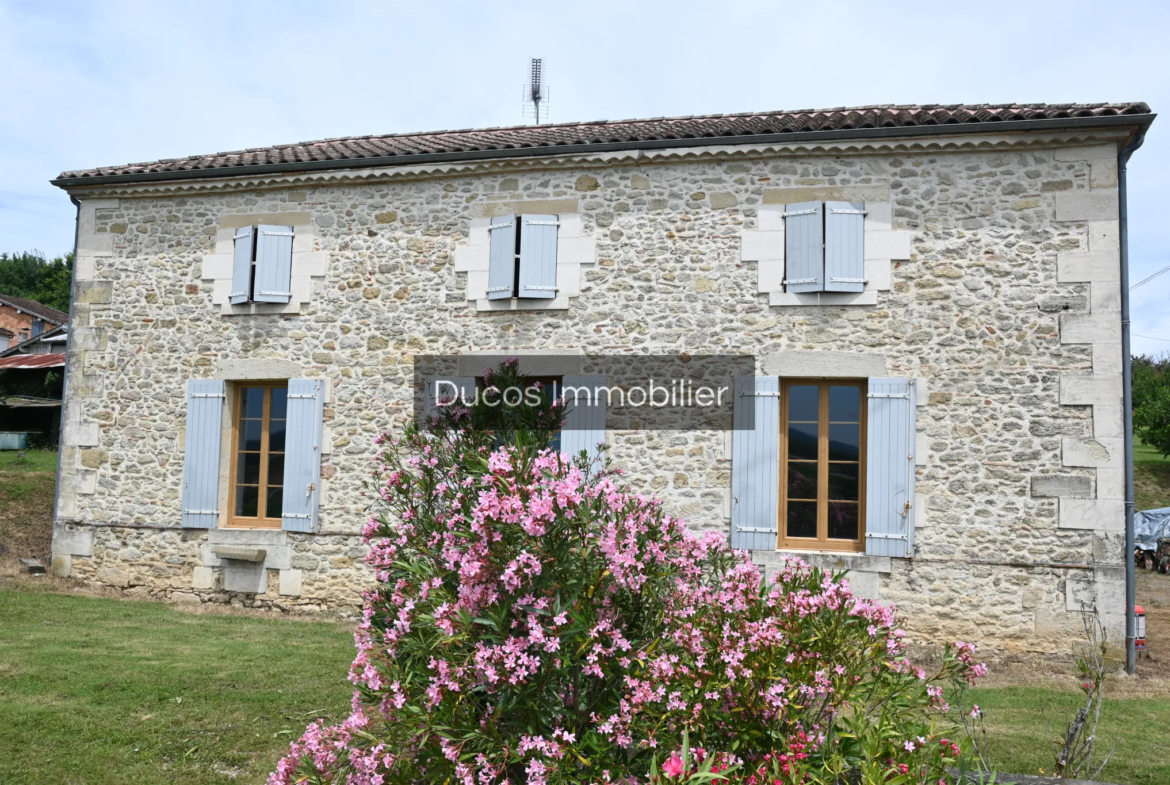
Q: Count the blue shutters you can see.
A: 12